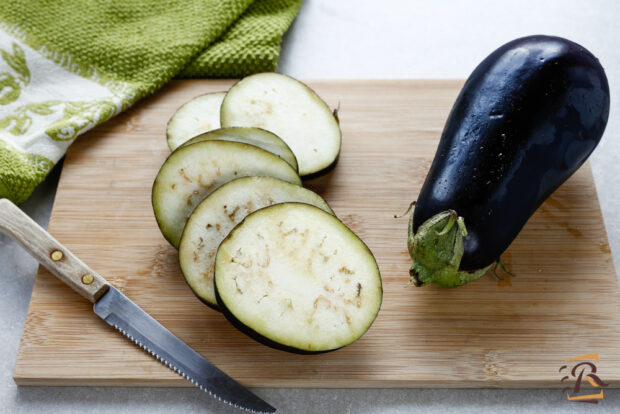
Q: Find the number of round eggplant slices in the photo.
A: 6